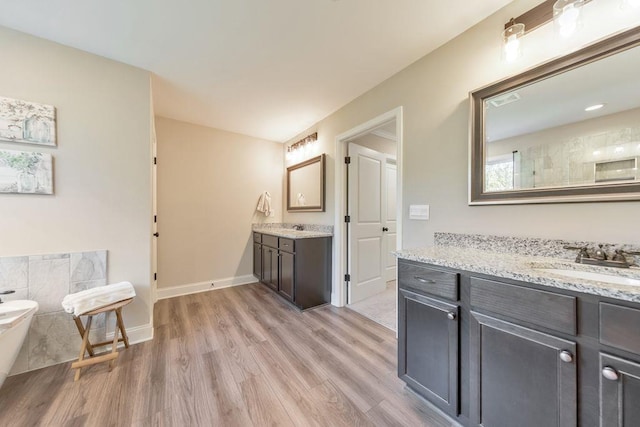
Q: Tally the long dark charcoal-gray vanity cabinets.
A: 2